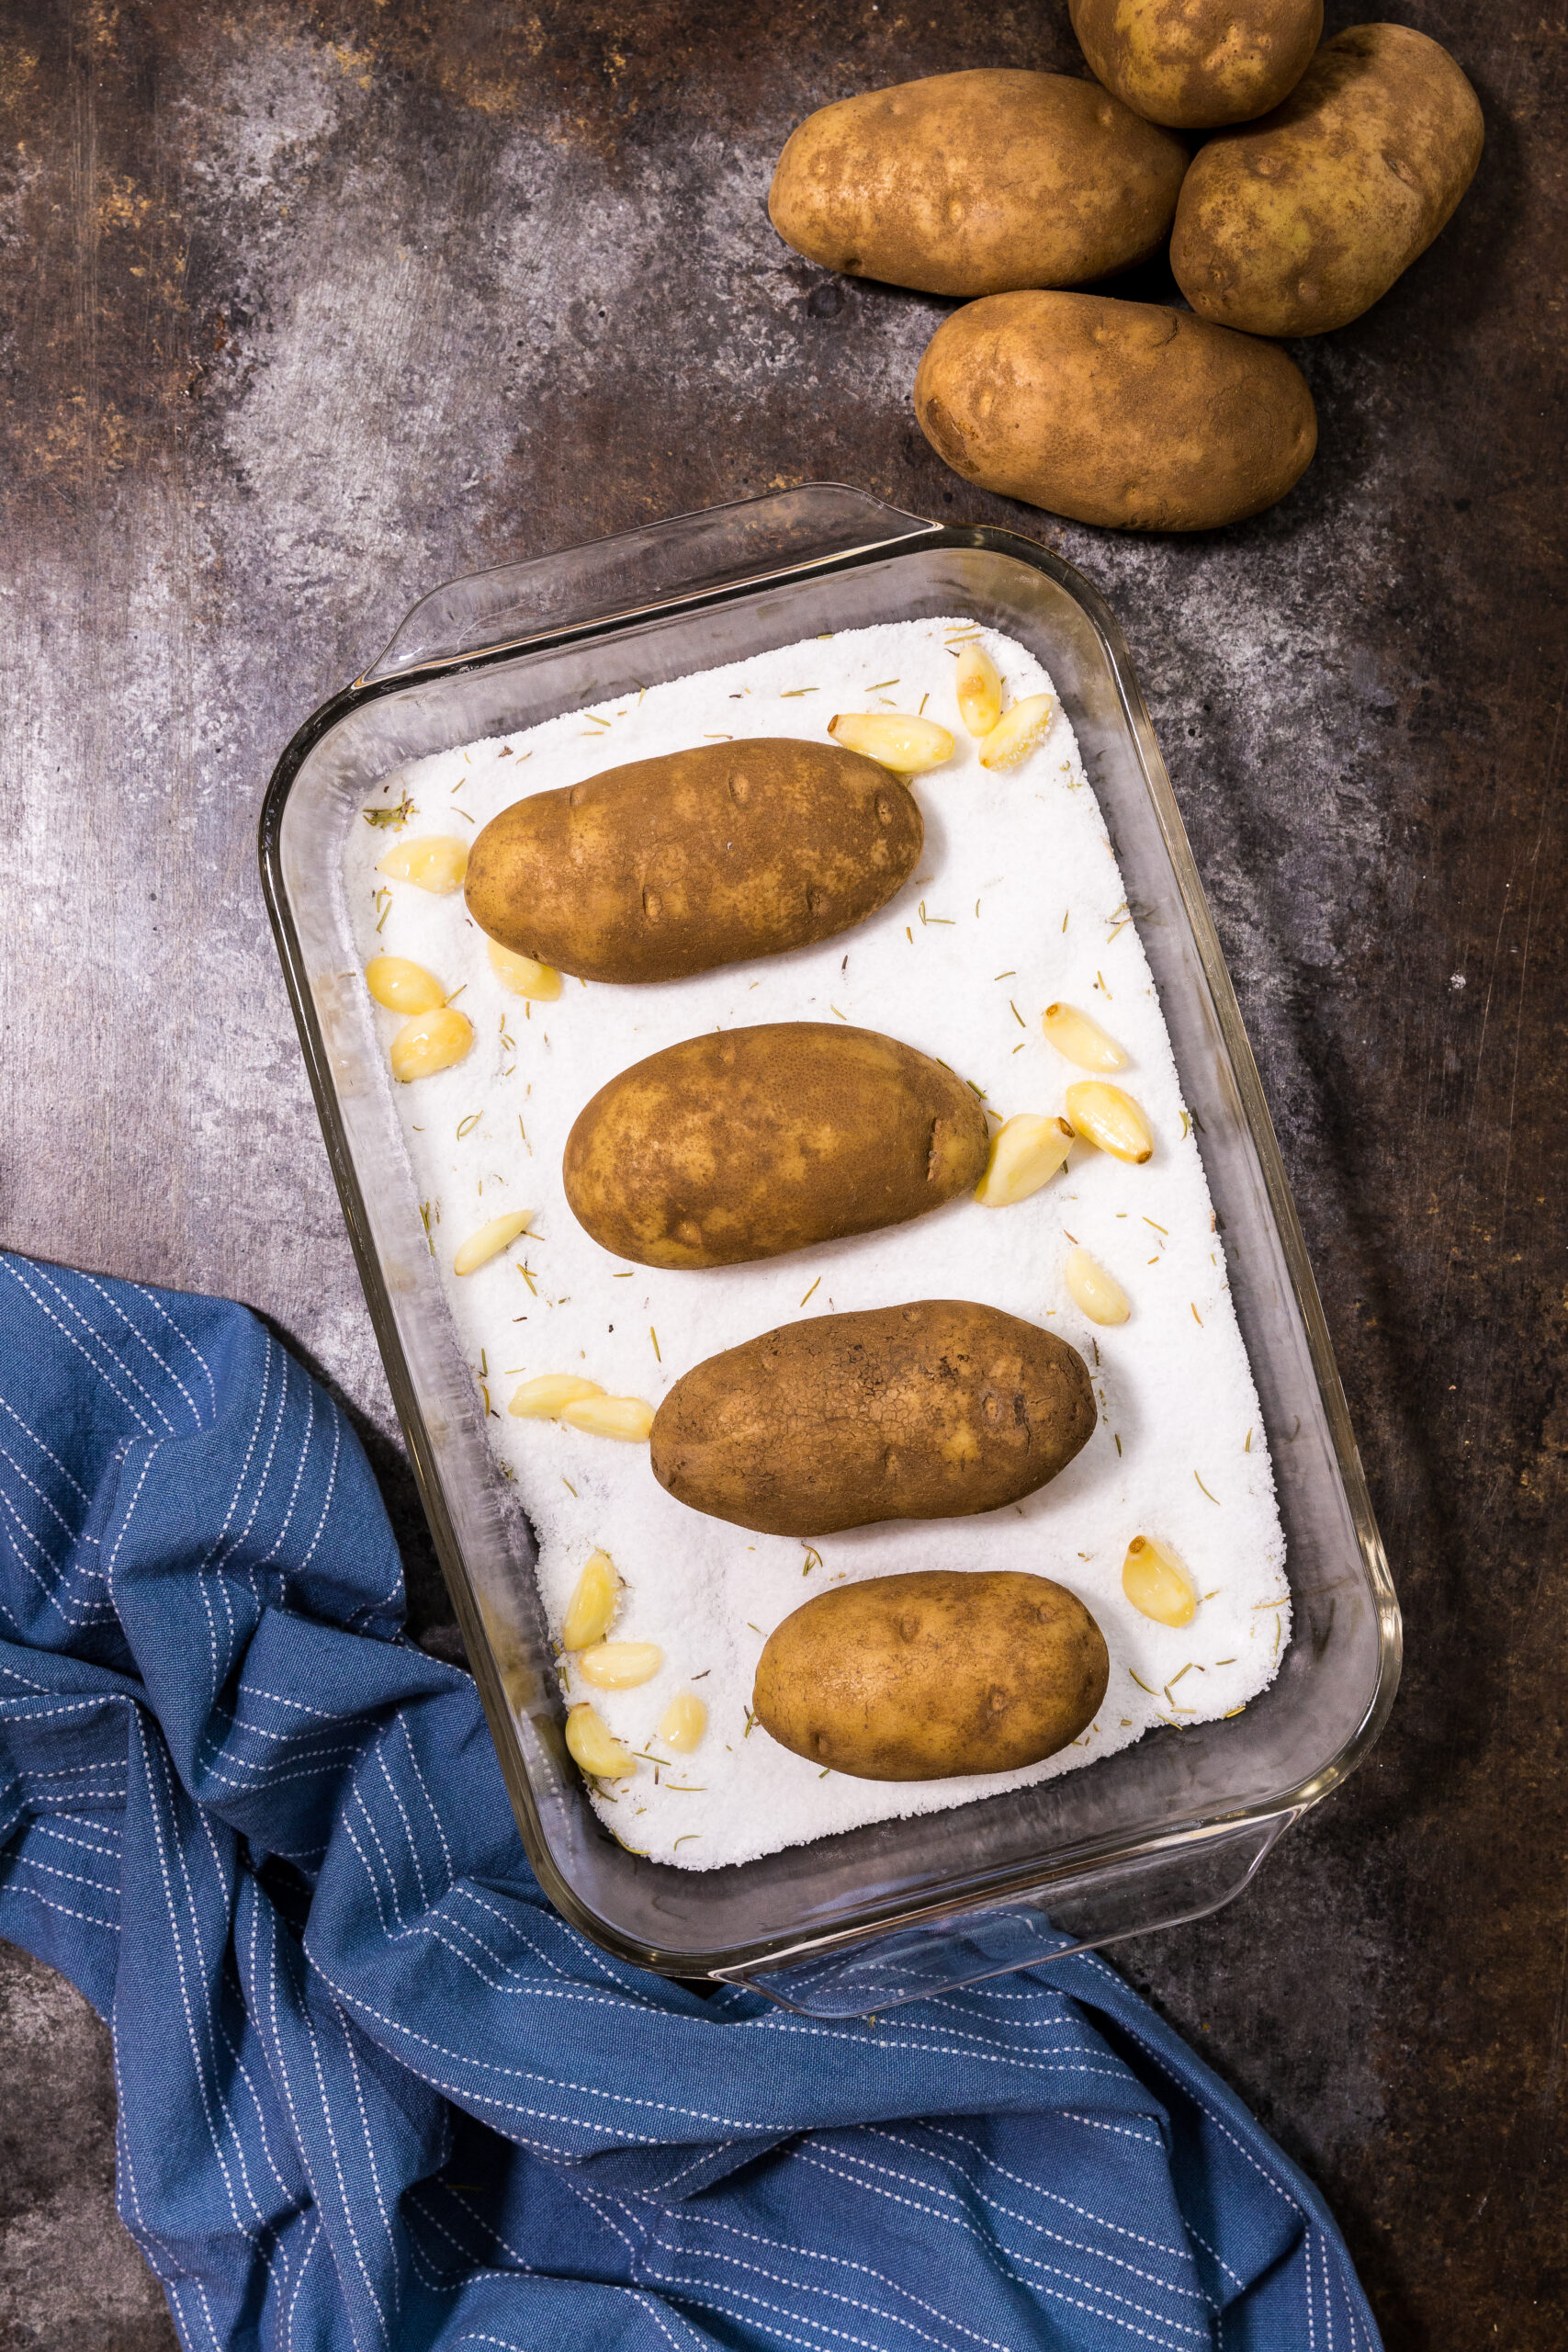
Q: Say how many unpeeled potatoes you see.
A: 8